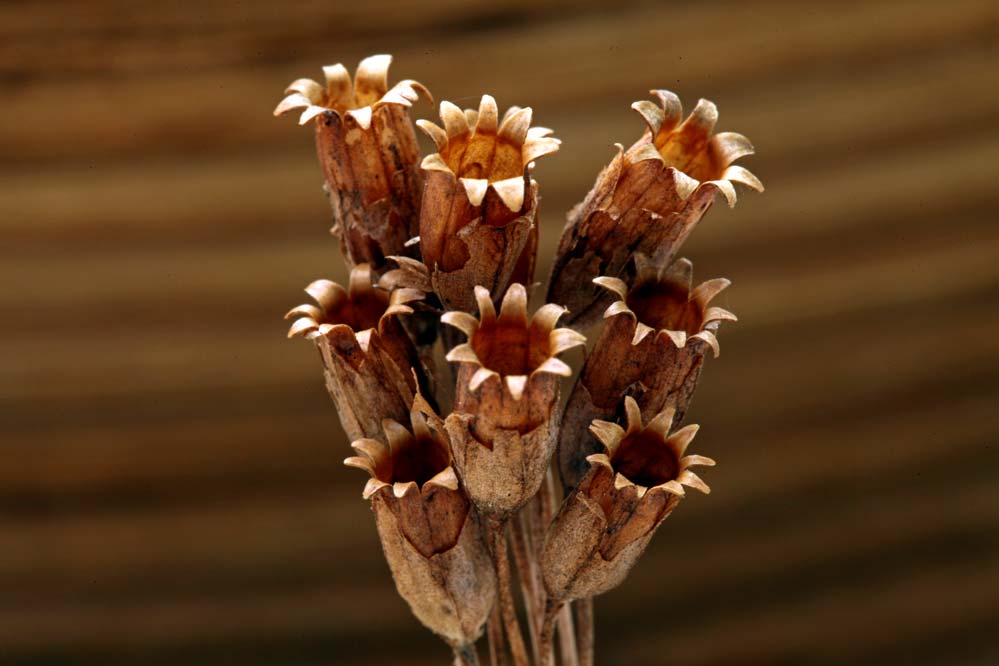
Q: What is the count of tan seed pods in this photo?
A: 8